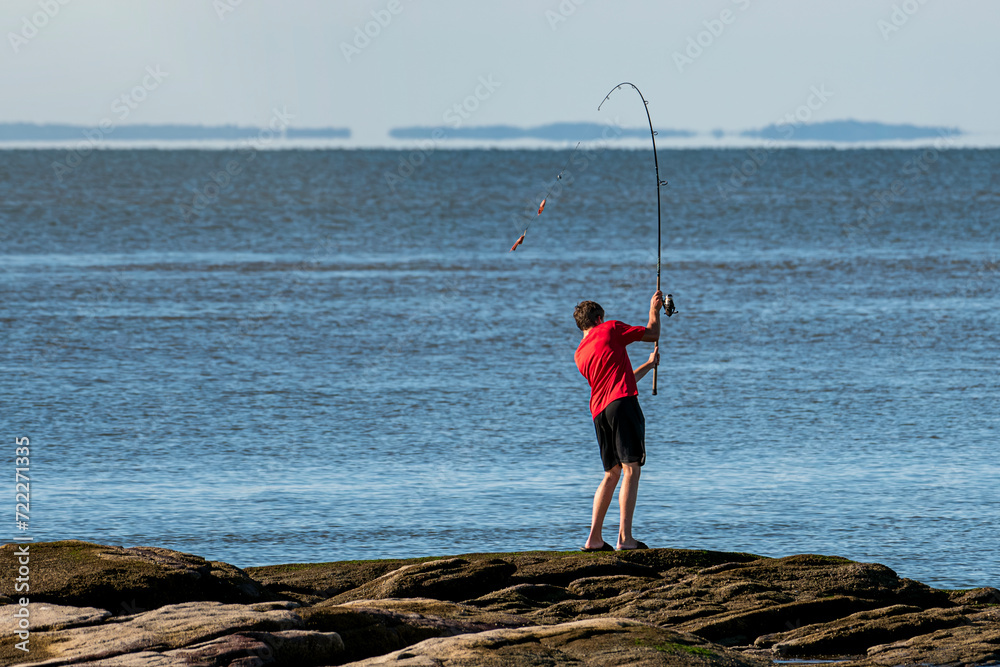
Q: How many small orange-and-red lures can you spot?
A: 2